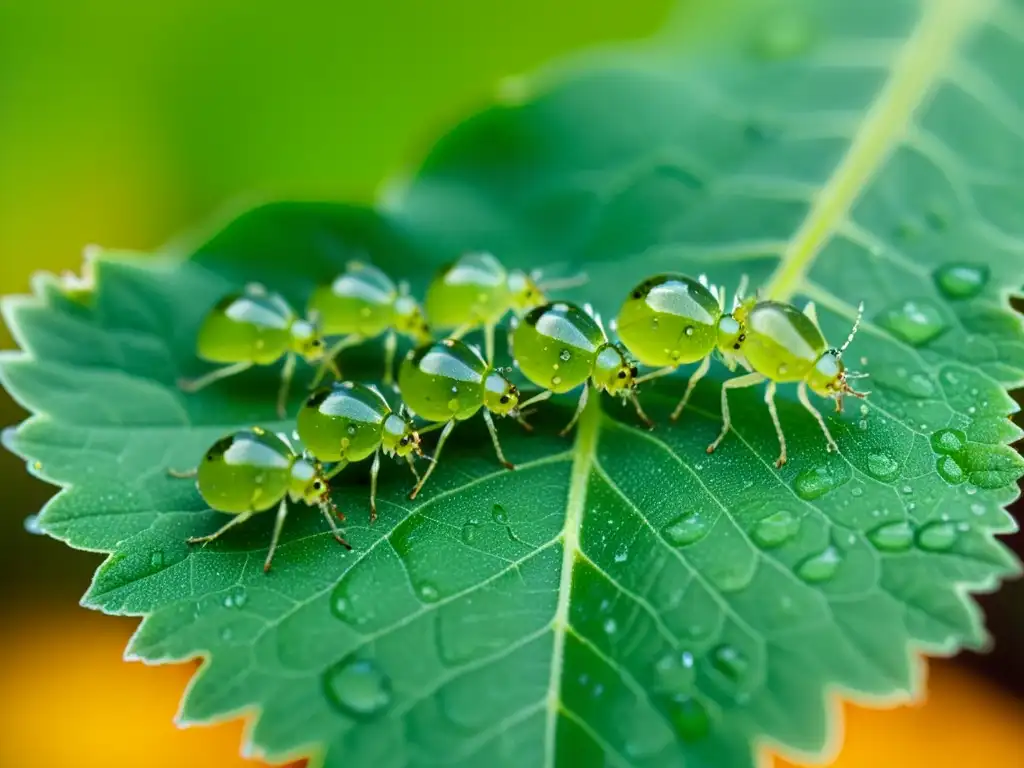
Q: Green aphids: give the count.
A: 9